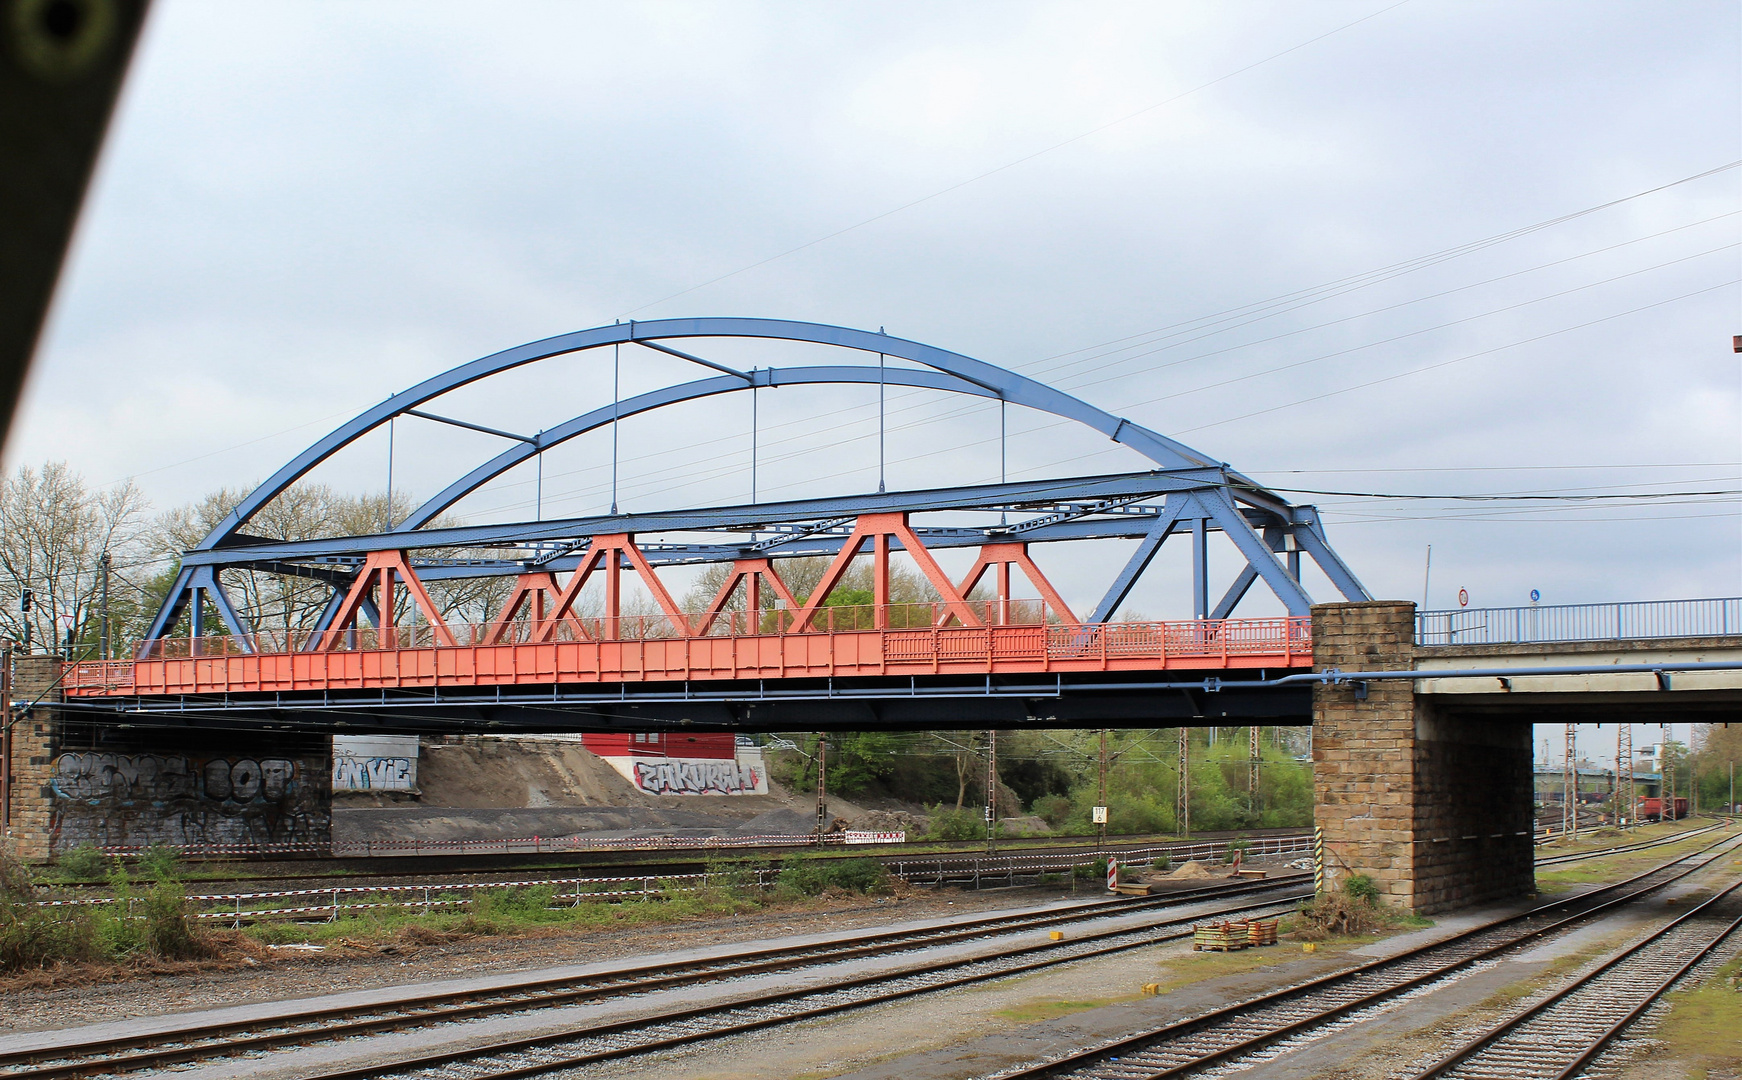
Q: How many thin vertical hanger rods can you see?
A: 6